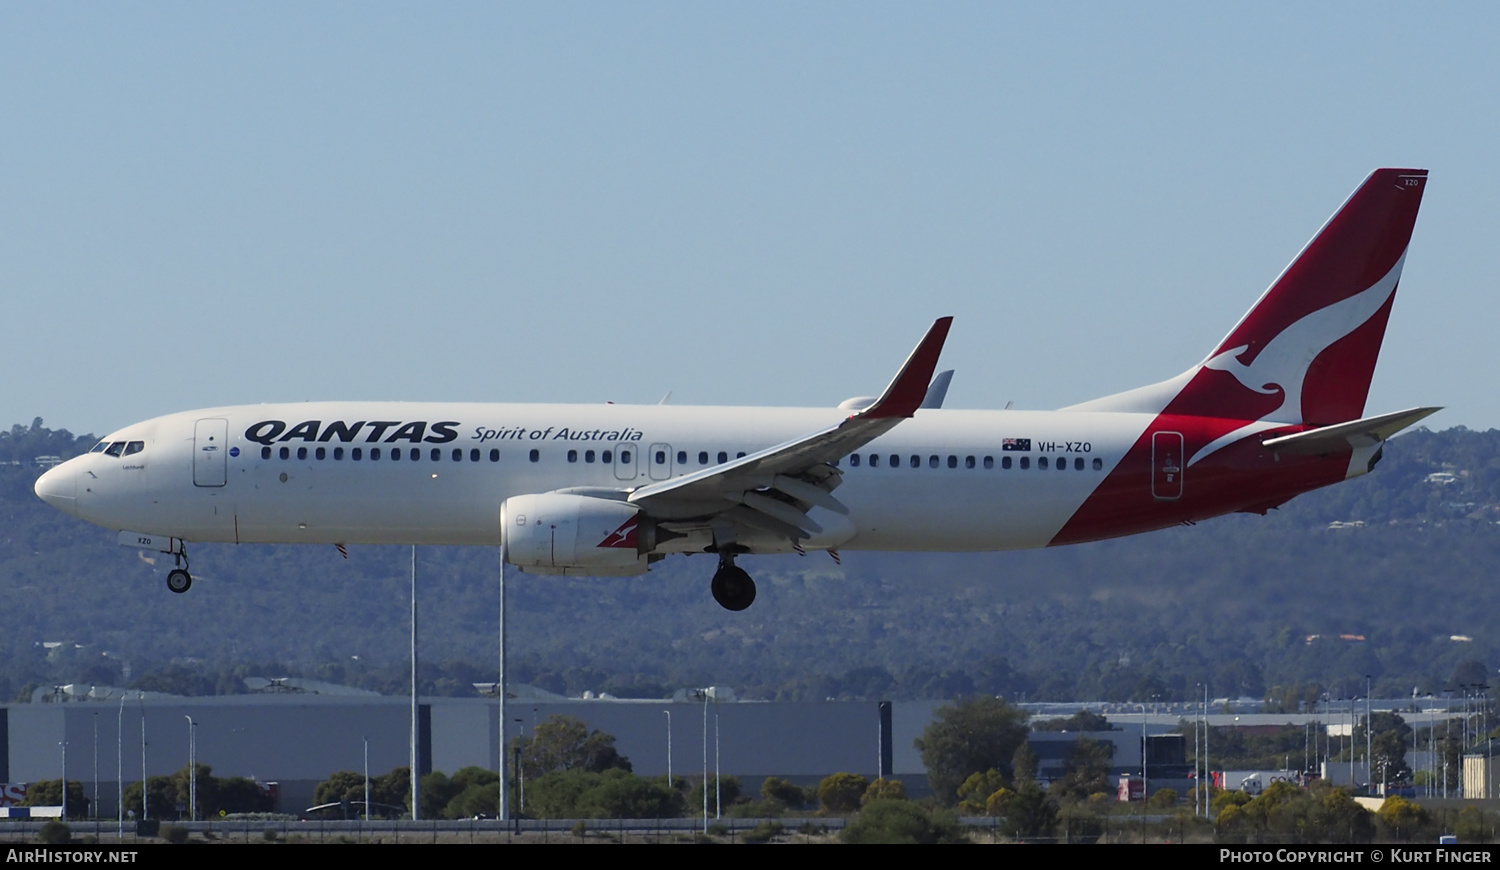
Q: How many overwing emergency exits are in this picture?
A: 2